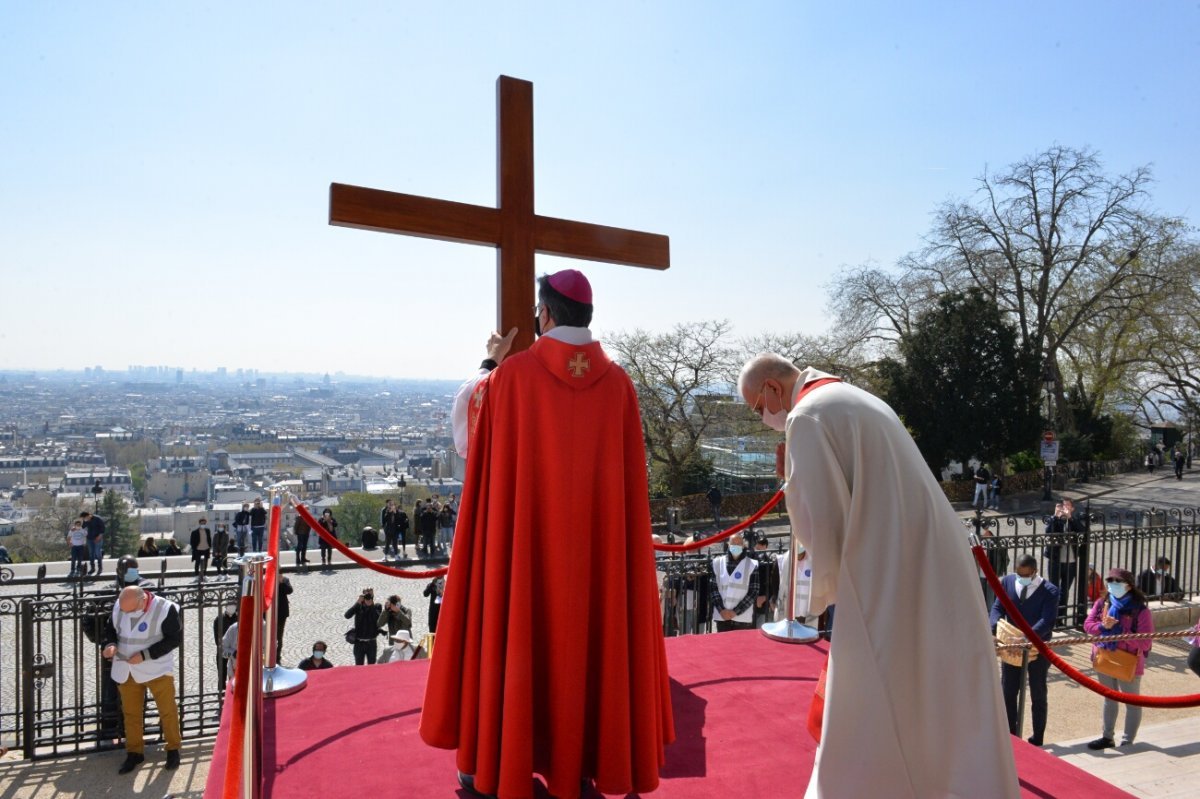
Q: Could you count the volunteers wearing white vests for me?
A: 3